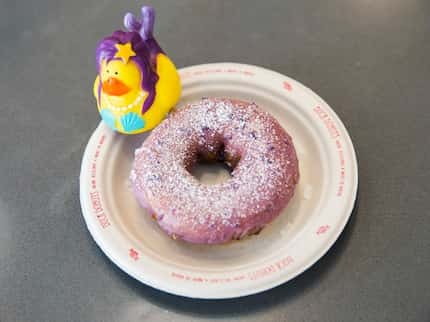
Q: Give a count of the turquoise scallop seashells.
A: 2